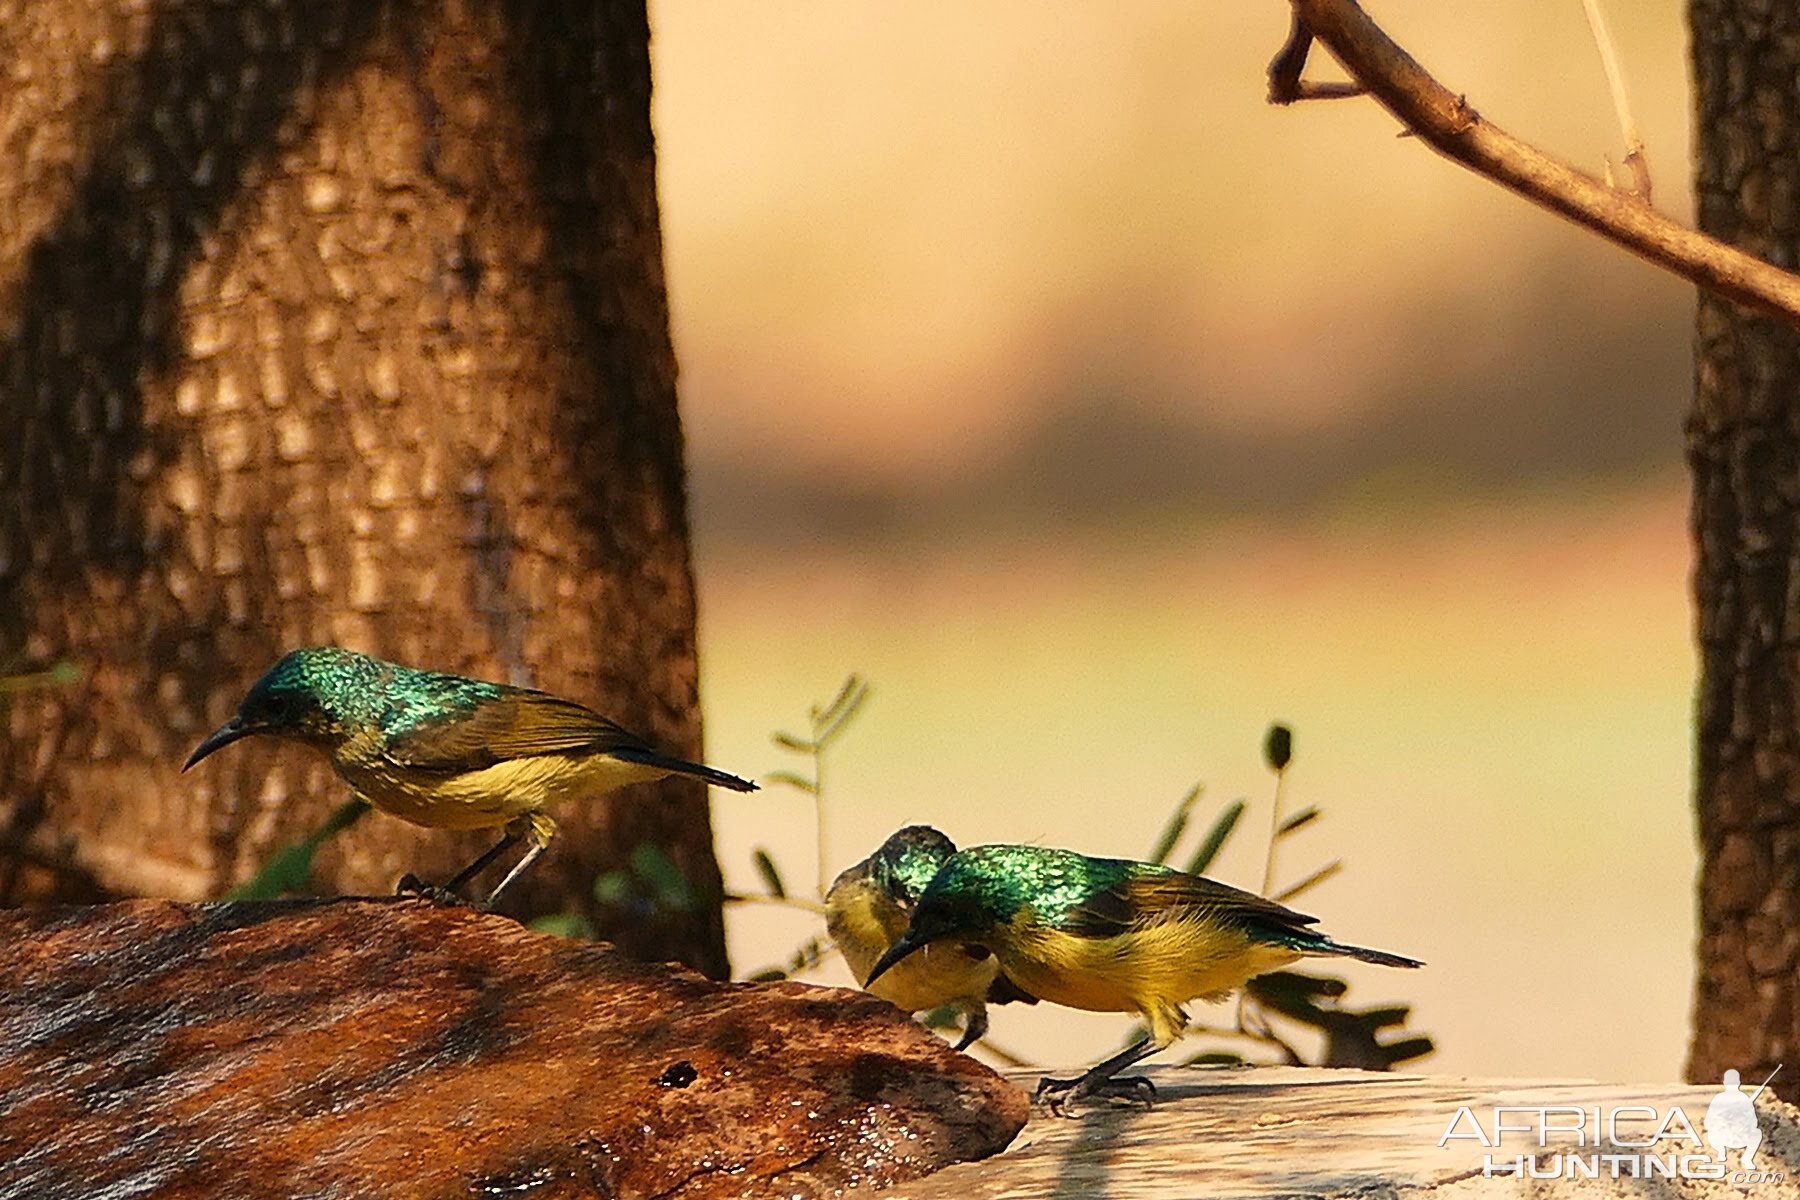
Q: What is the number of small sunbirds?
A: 3